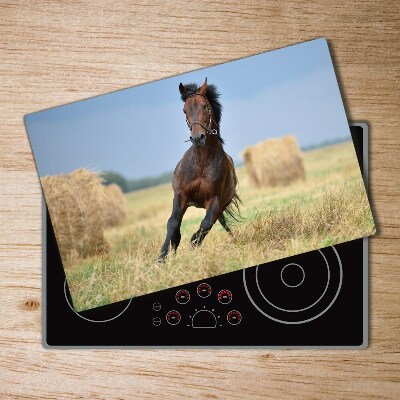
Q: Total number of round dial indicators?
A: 5